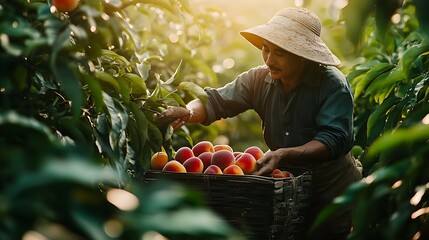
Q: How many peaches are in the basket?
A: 15